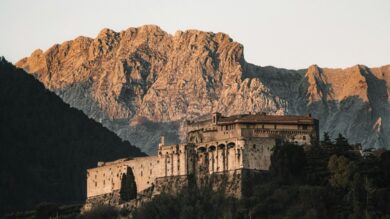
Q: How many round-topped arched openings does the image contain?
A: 4